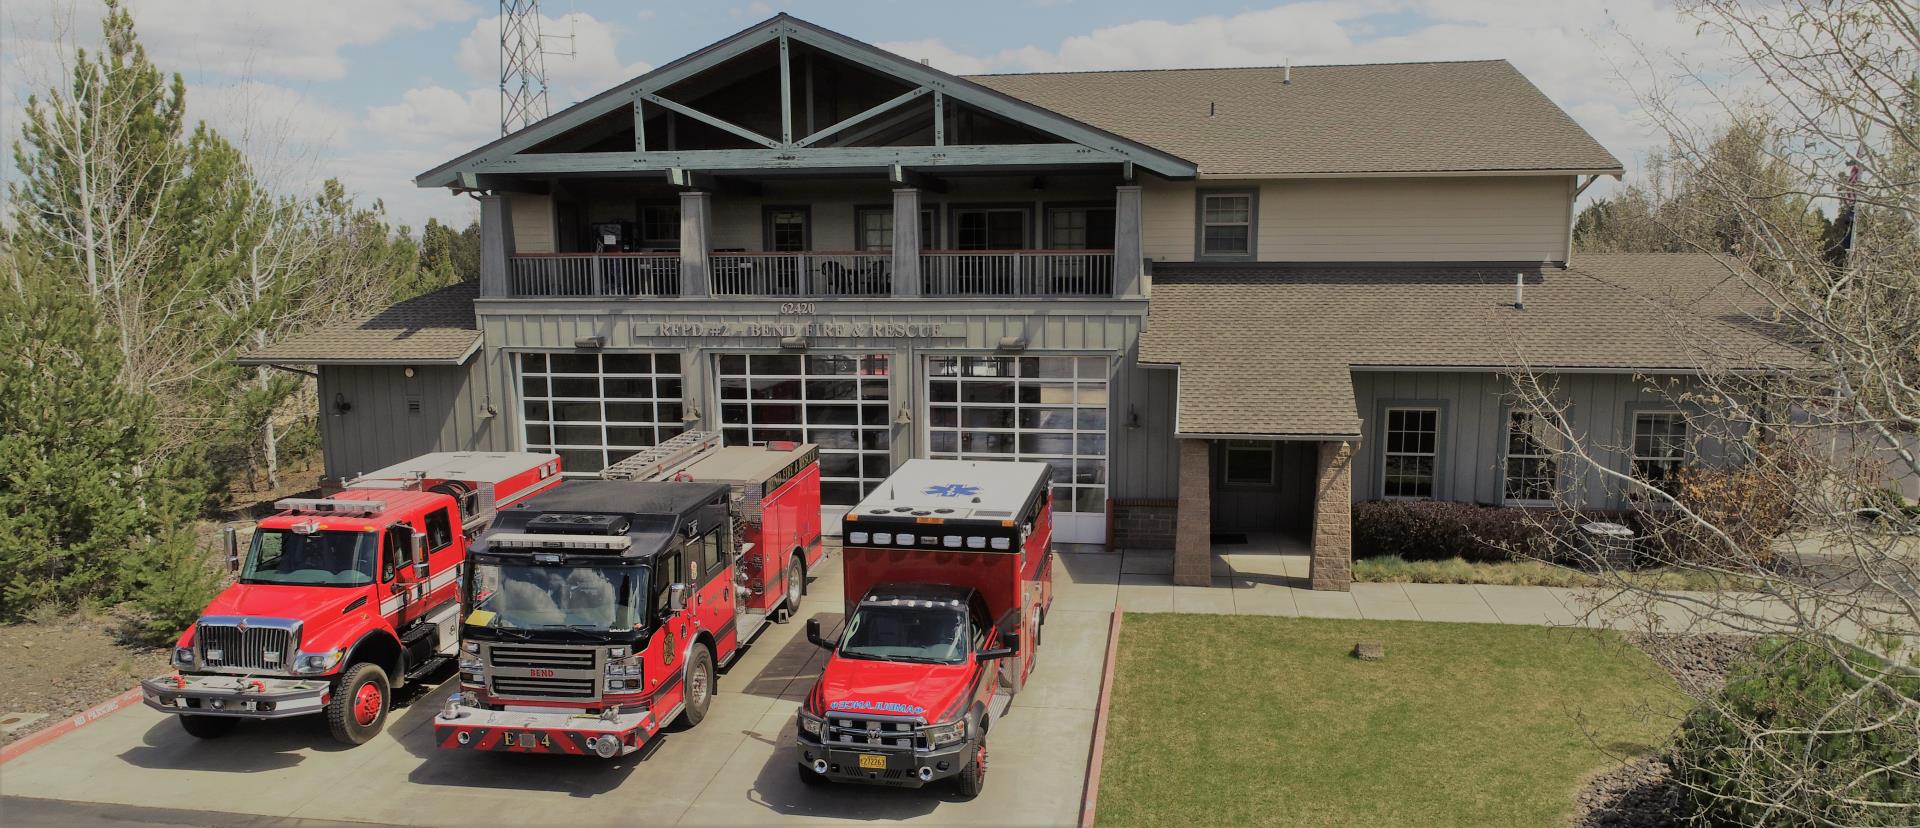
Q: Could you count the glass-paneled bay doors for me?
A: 3